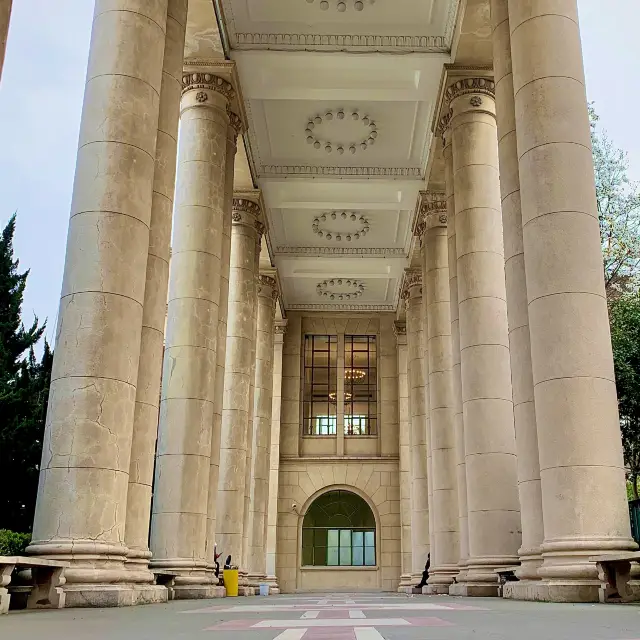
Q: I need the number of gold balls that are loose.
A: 0